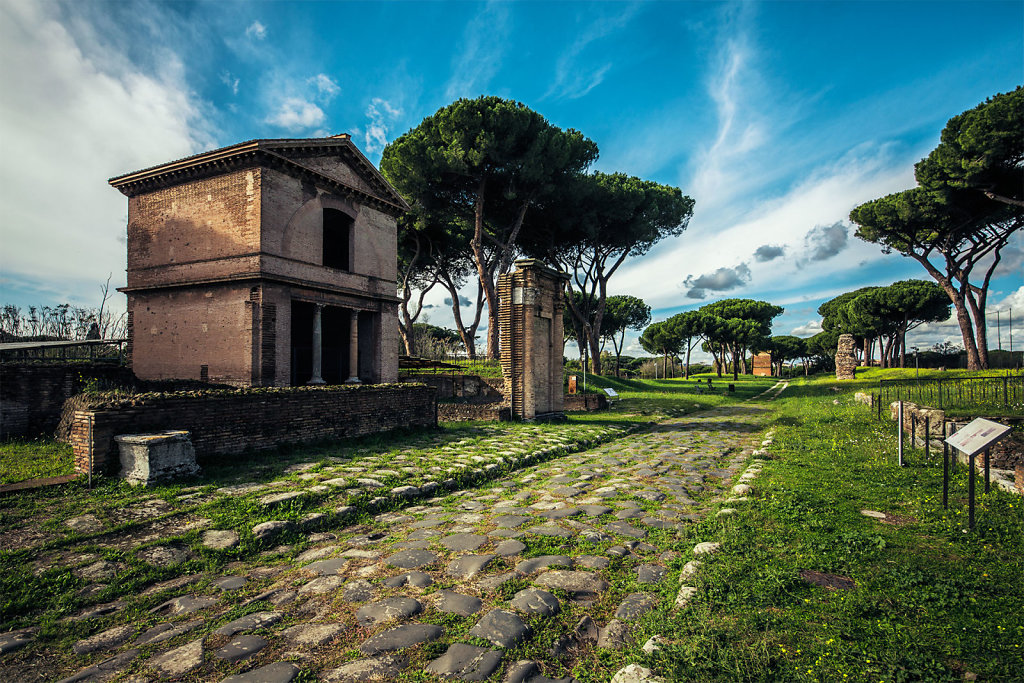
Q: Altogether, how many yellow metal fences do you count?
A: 0